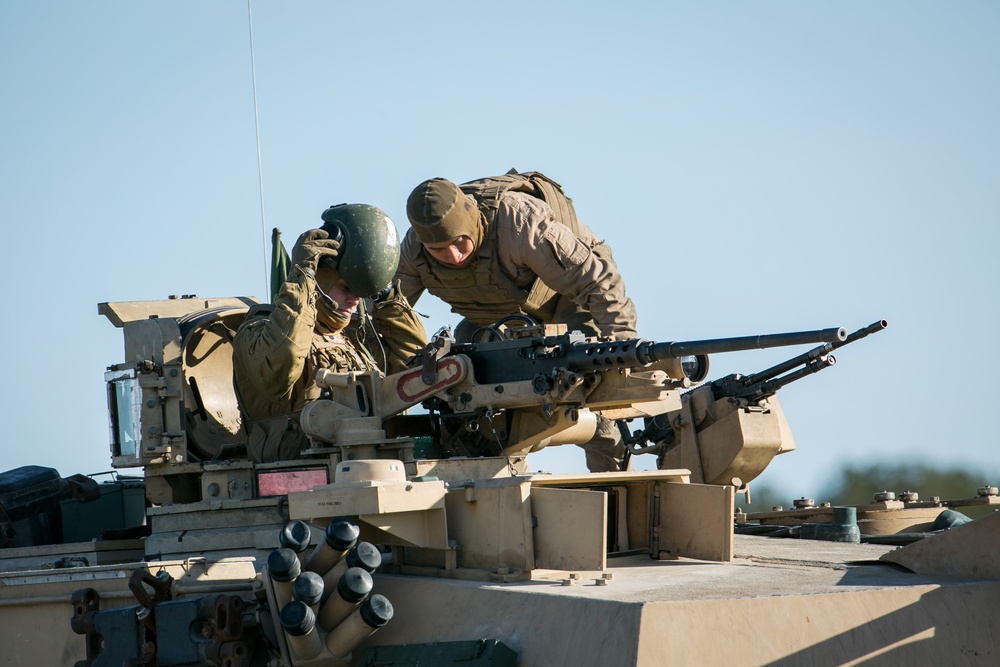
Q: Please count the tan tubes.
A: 8